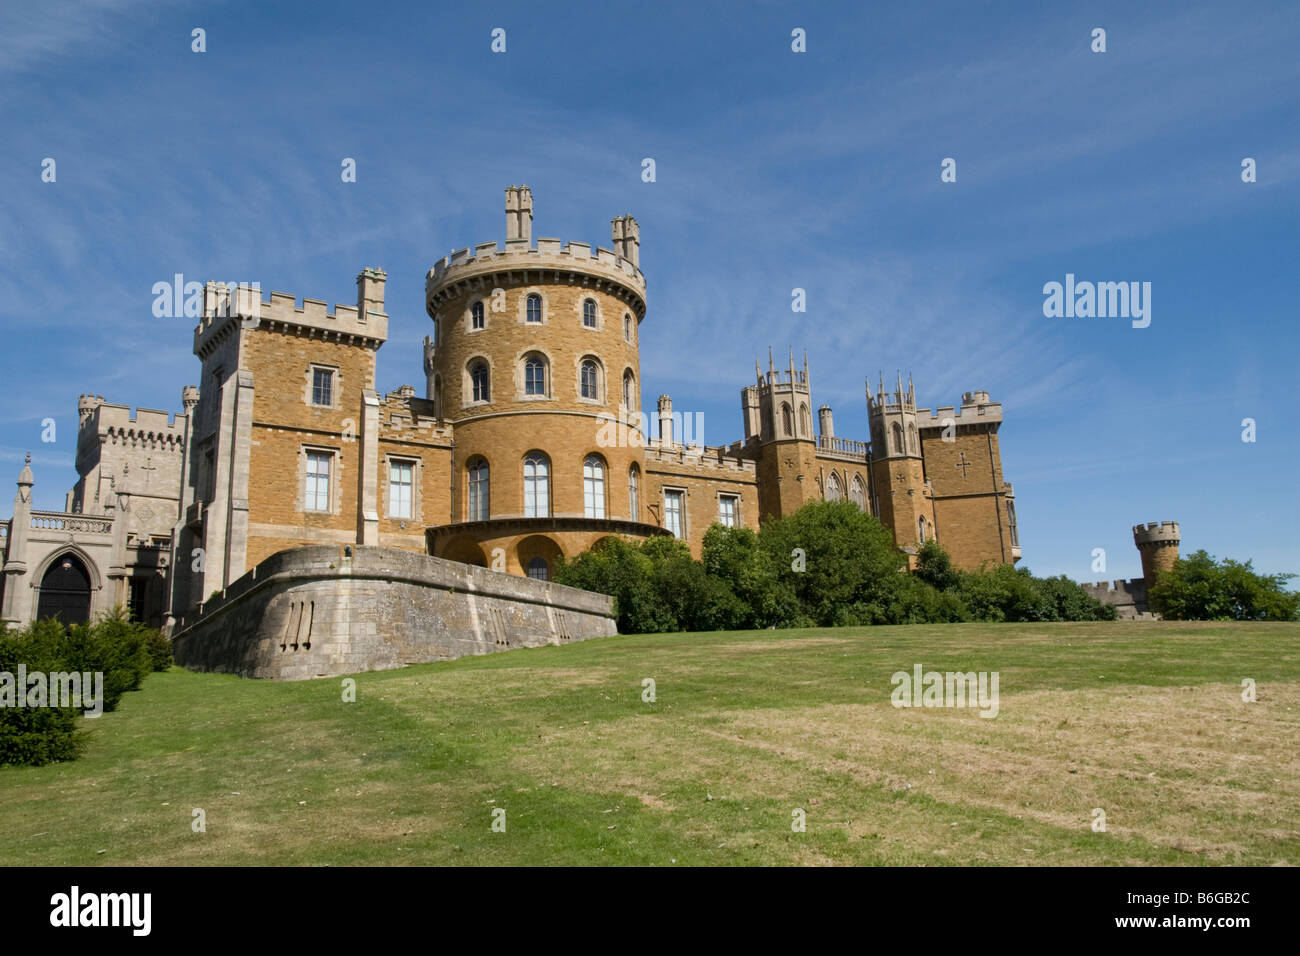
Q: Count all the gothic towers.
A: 2